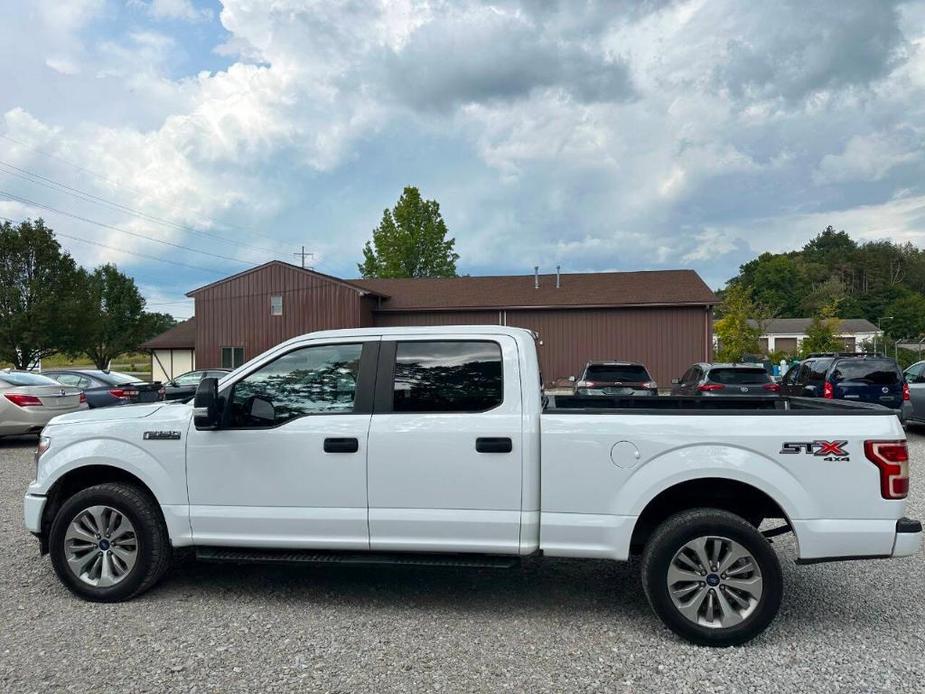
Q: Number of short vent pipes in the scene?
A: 2